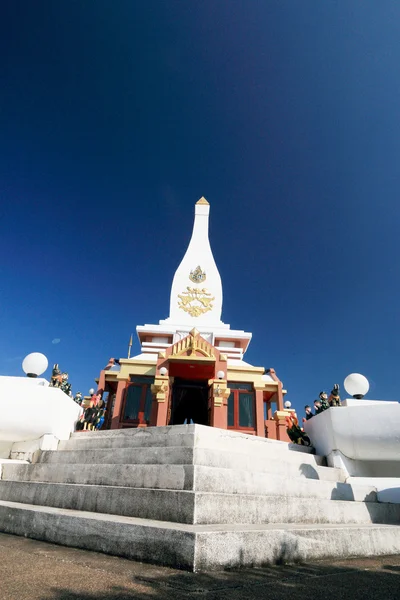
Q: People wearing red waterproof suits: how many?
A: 0